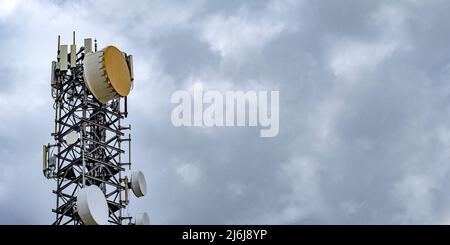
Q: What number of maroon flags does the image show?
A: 0